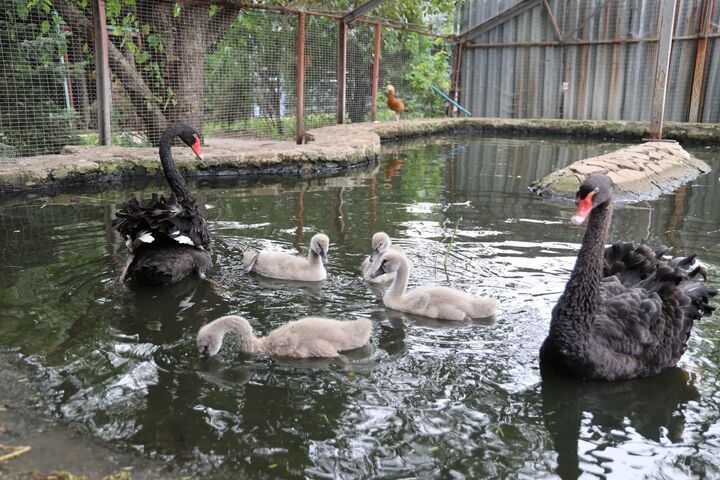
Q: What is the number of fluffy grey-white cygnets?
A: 4